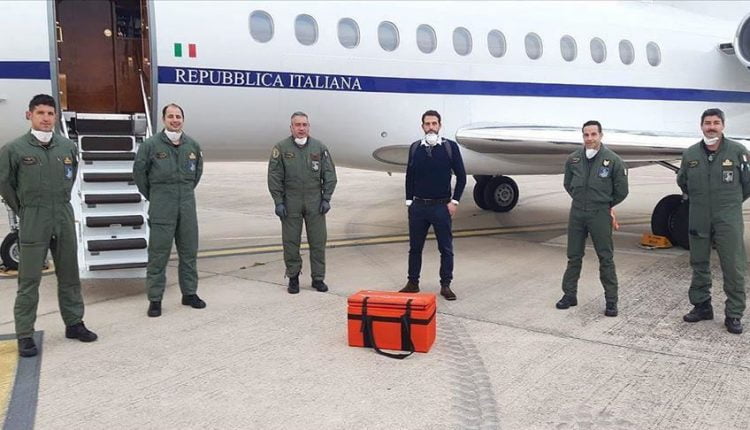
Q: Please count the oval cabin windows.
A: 12